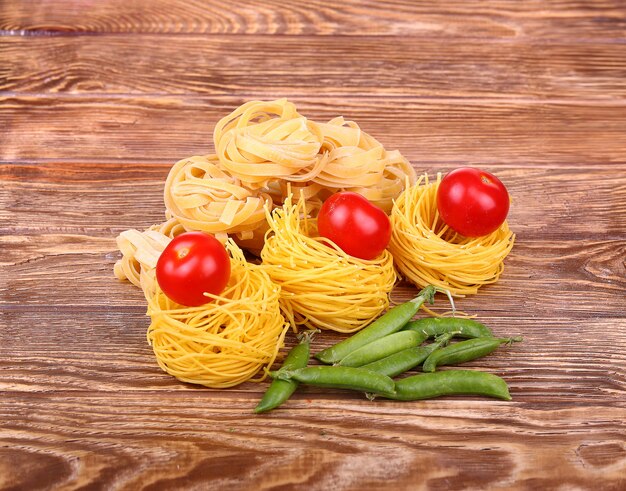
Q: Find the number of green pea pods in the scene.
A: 8